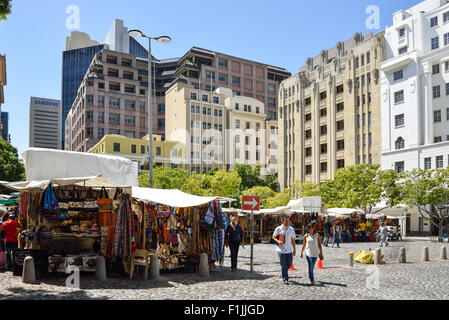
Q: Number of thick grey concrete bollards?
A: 8